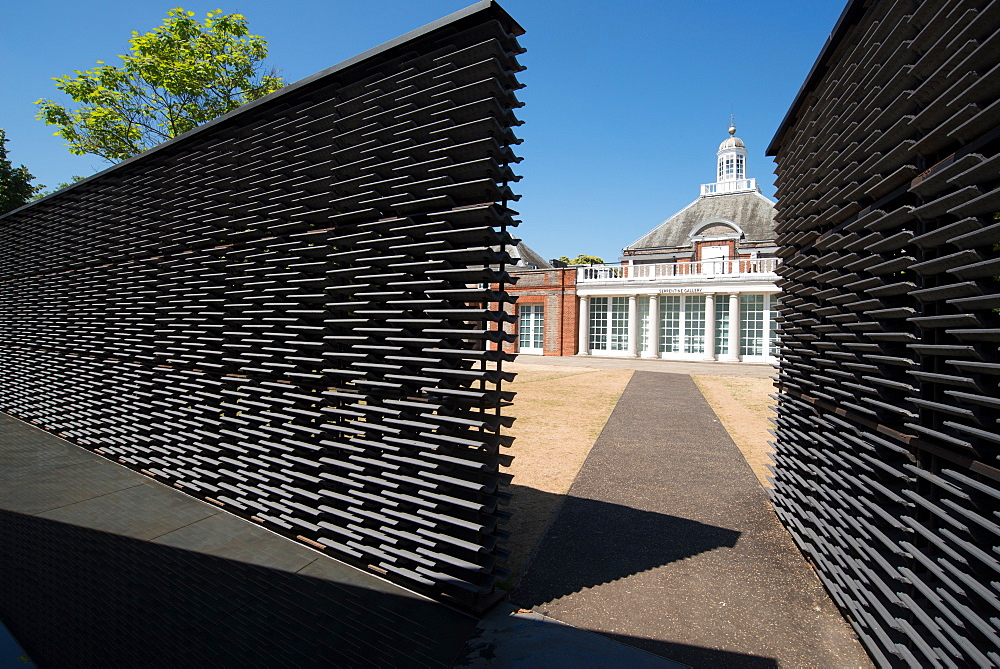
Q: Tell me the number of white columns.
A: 5